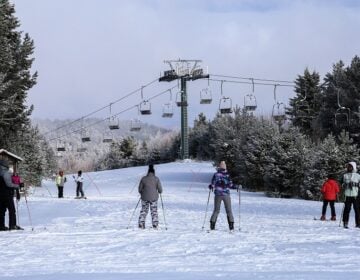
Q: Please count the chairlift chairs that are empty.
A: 15